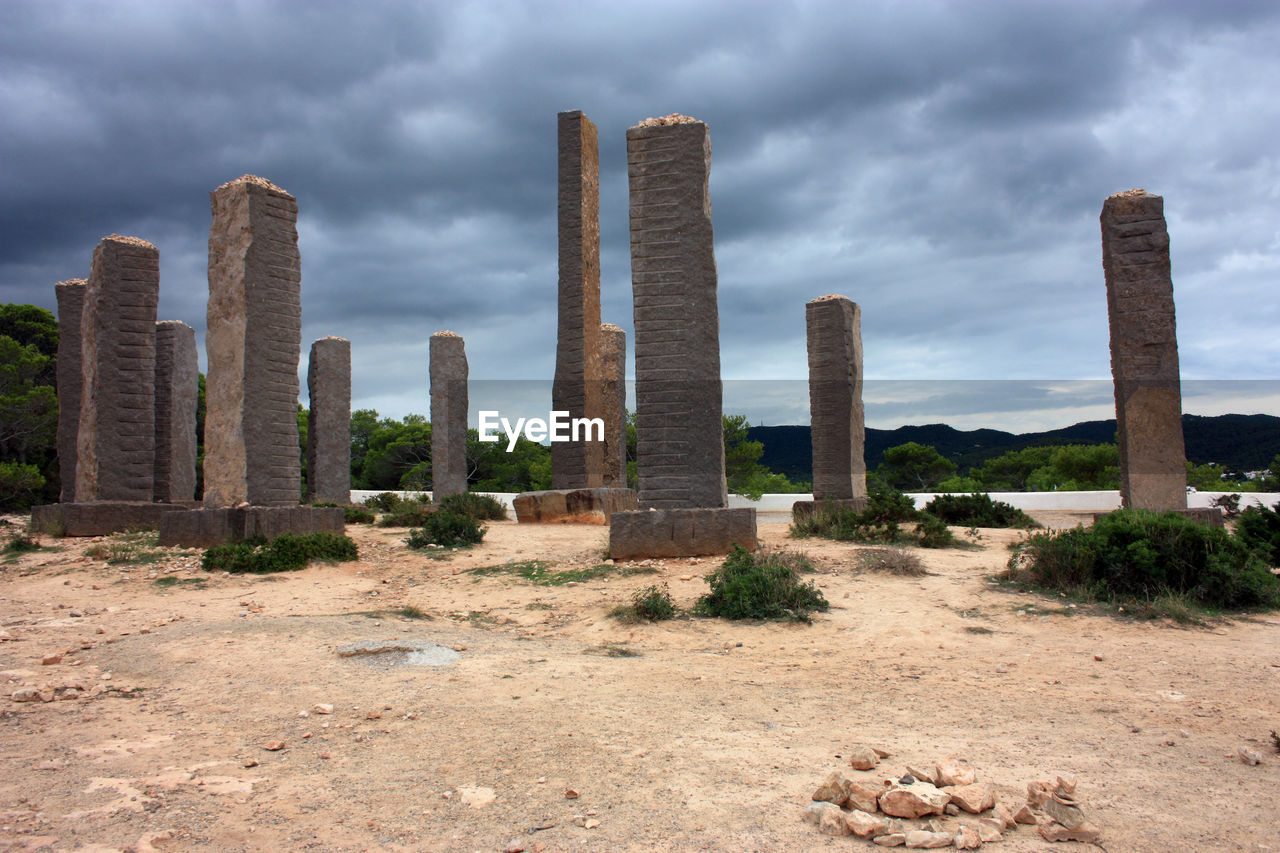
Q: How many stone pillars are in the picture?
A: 11